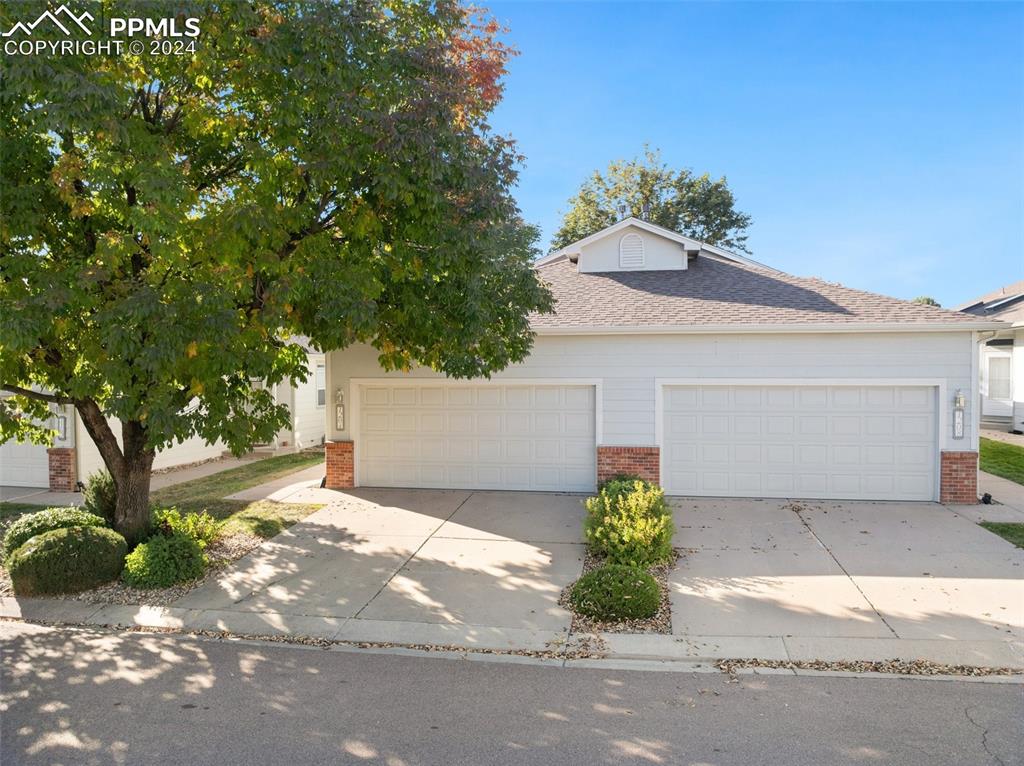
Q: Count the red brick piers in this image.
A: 4